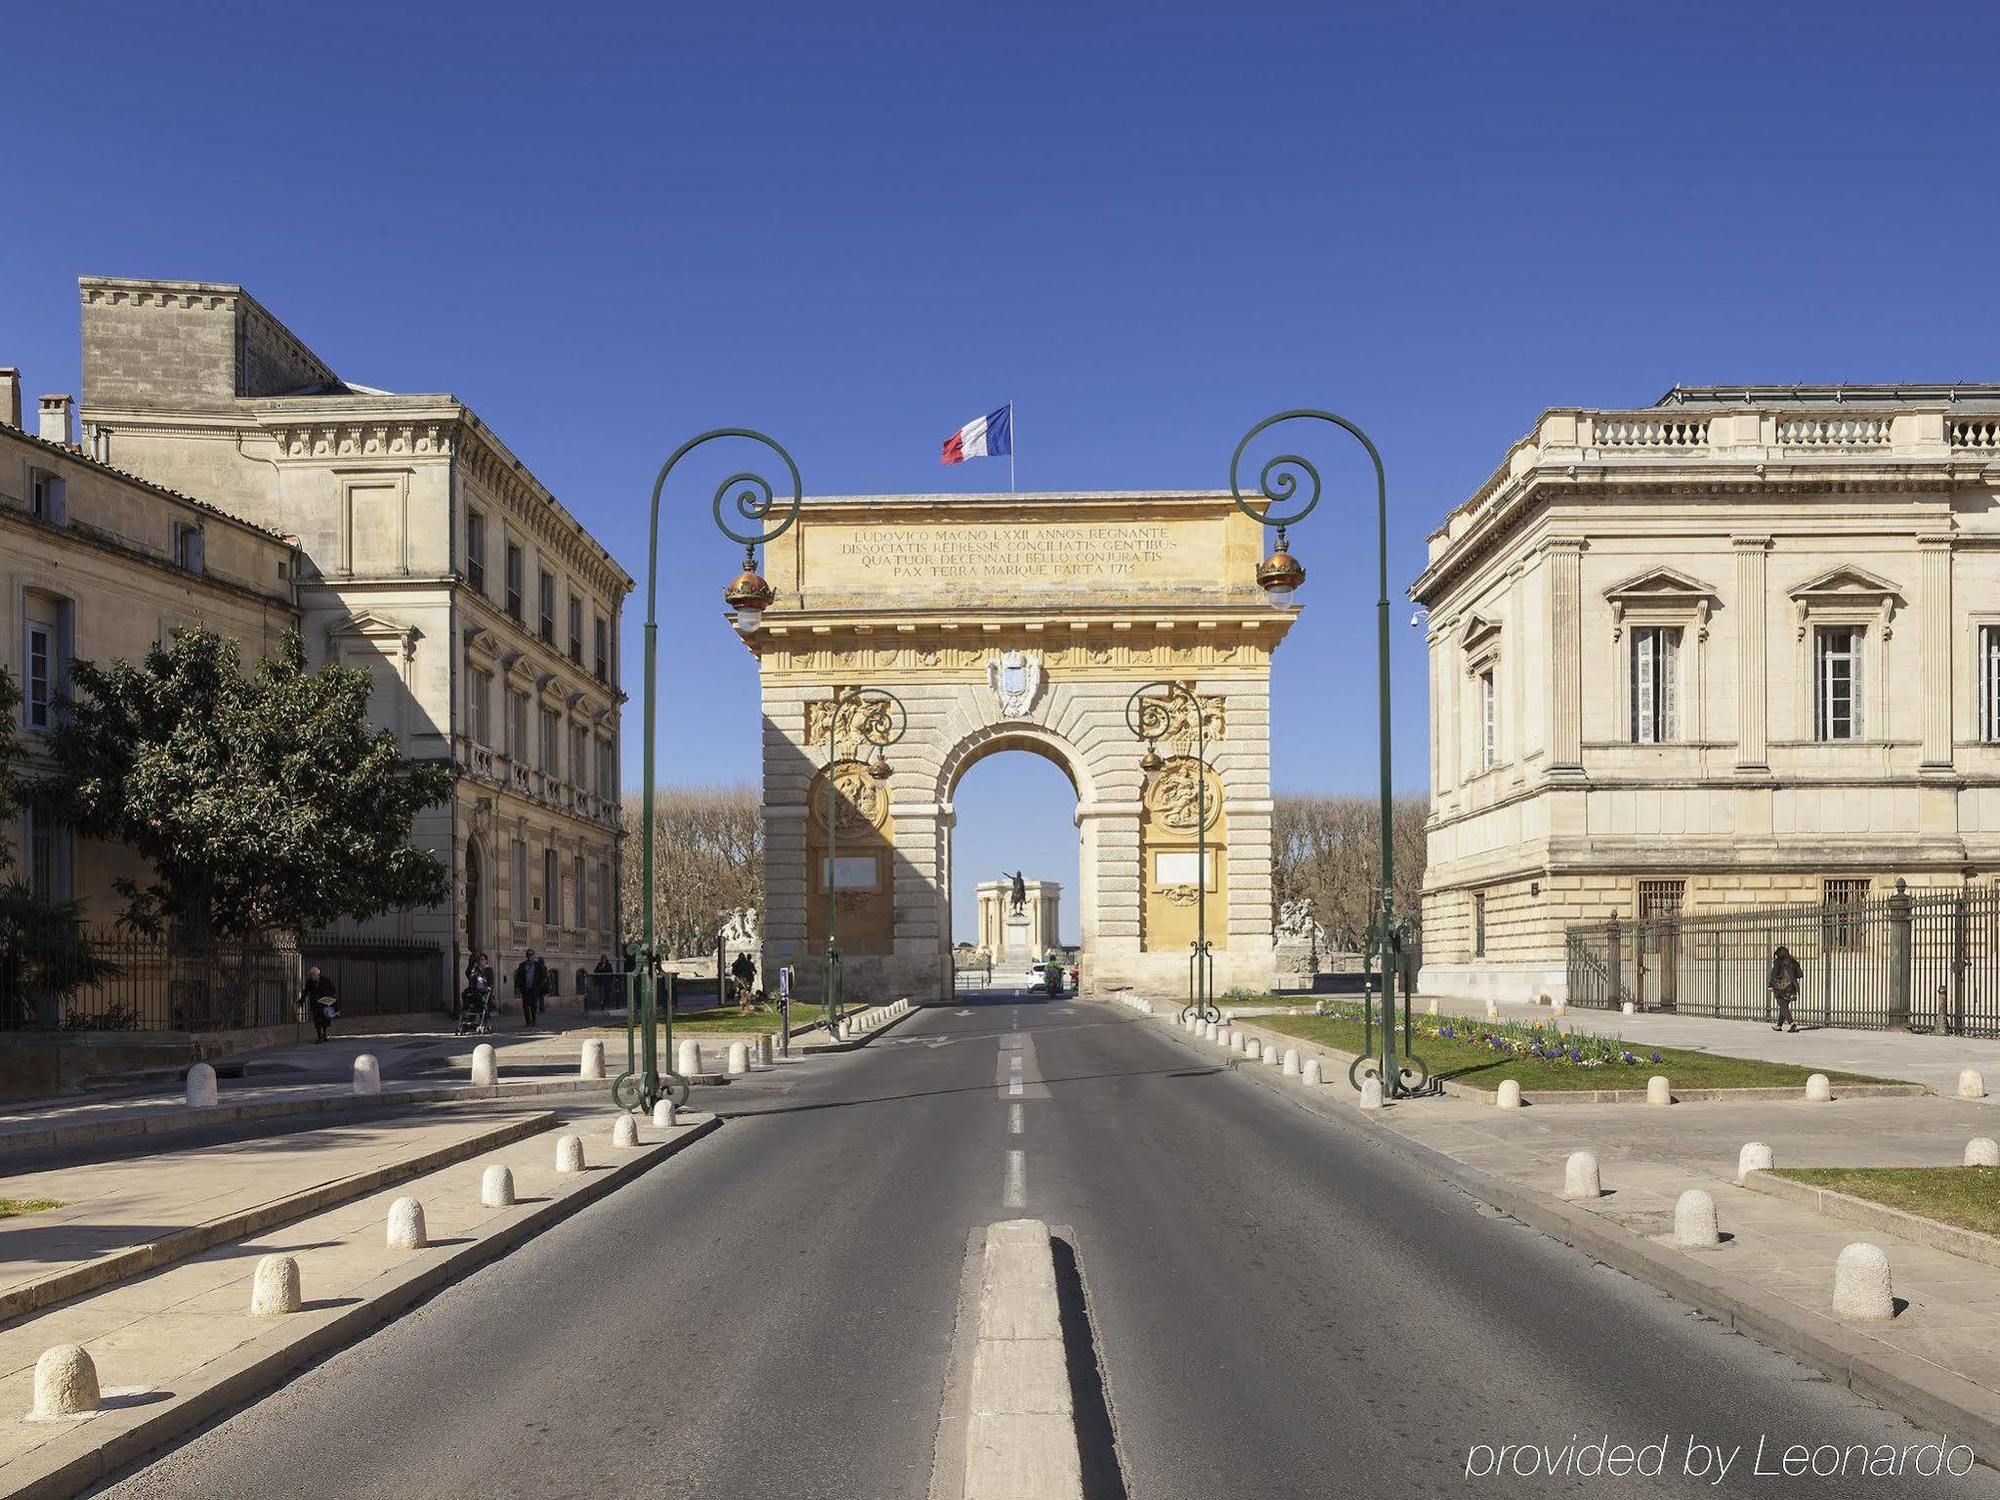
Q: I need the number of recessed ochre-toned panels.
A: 2